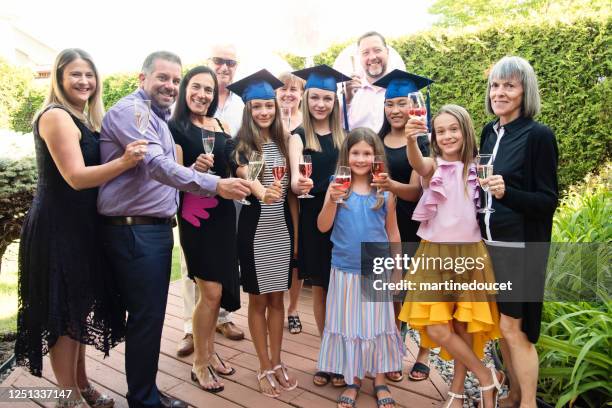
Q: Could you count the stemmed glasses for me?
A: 11